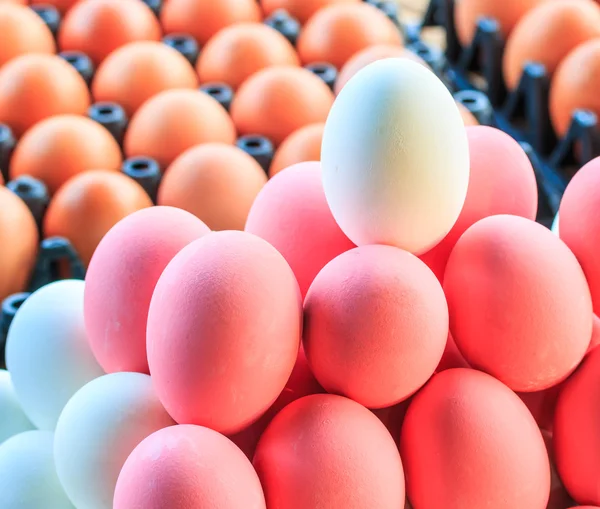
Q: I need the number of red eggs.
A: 11